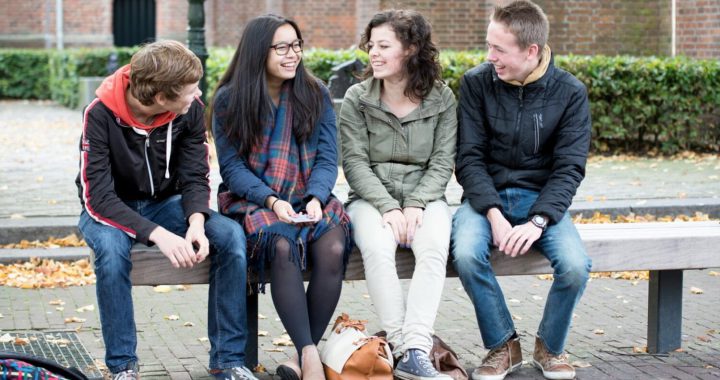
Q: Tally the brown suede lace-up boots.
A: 2